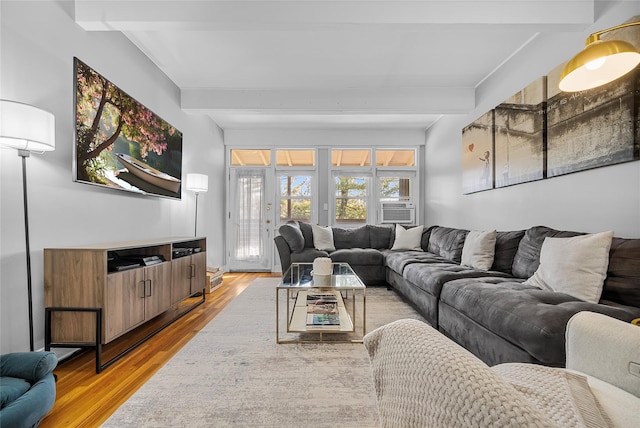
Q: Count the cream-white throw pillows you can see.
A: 4